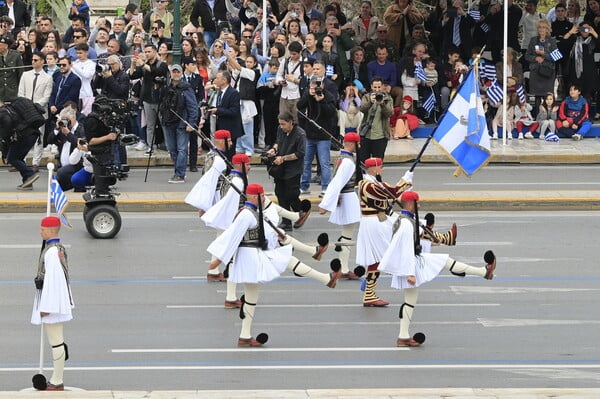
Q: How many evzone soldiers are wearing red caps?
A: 7